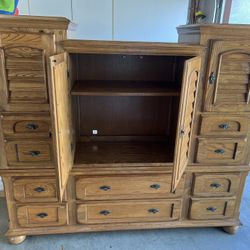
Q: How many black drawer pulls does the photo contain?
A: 12